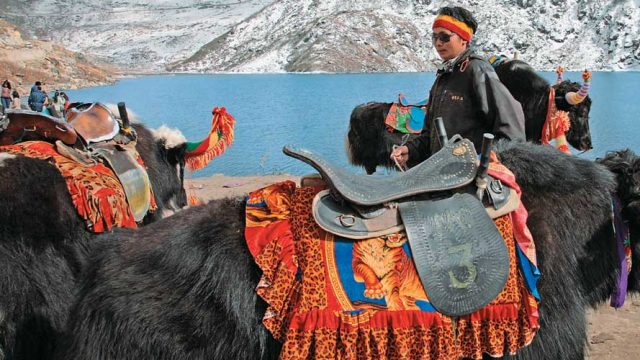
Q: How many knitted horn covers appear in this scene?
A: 3